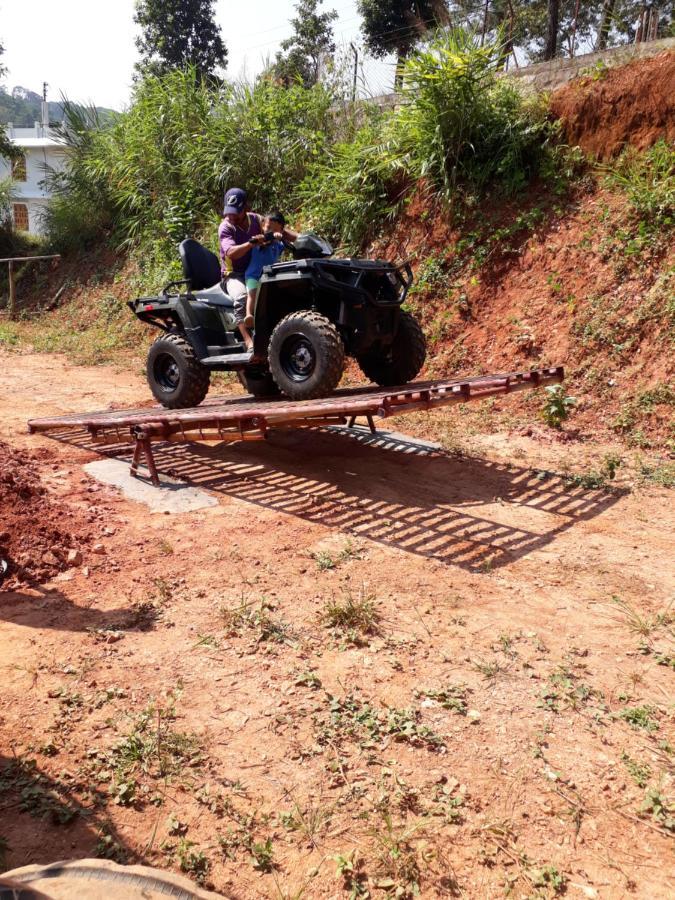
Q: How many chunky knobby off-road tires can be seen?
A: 4